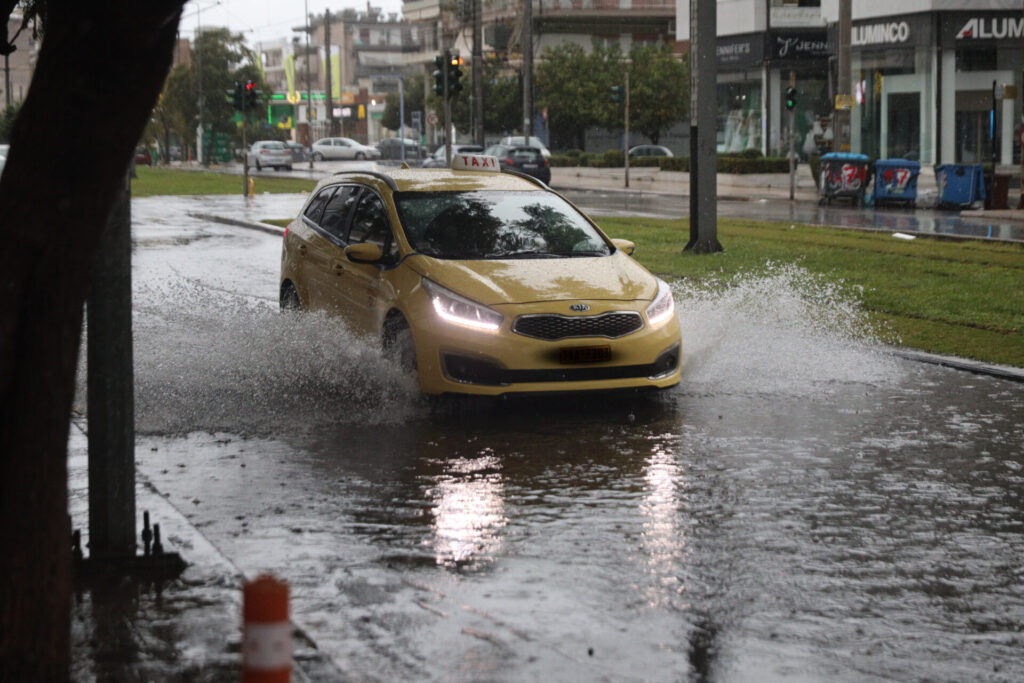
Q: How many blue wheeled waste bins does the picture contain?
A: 3